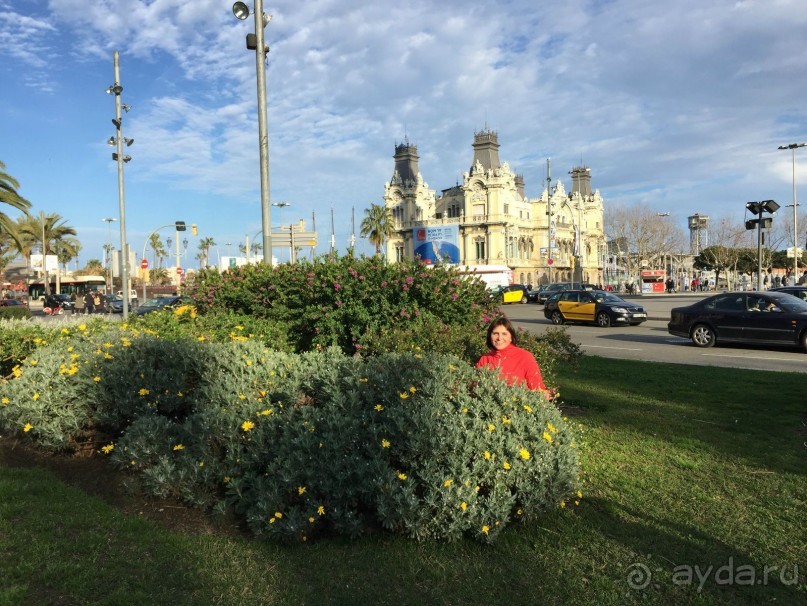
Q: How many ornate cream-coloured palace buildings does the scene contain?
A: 1